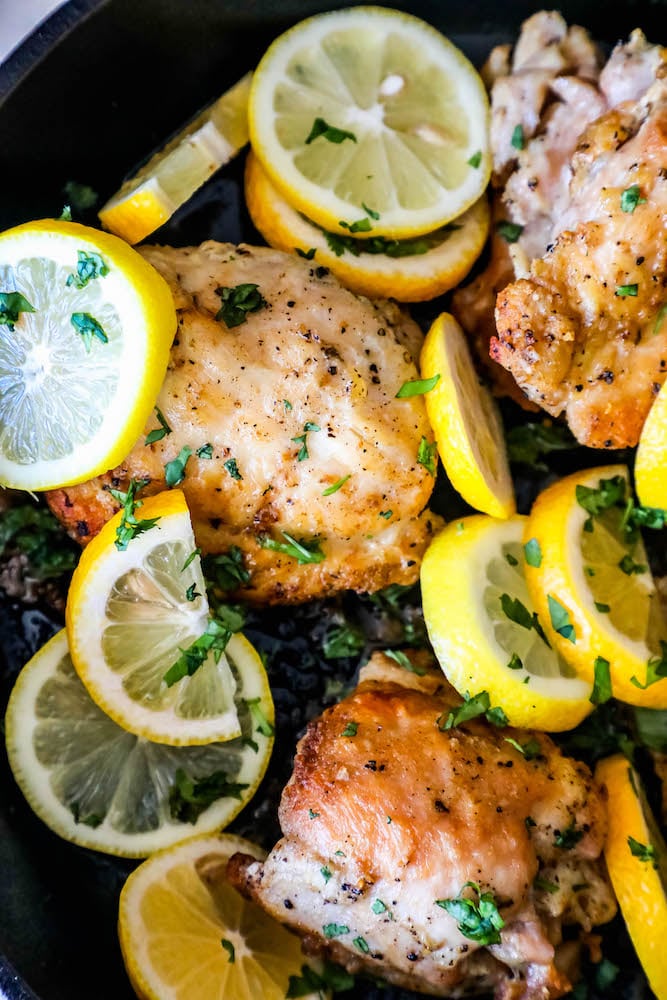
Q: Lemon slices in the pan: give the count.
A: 12